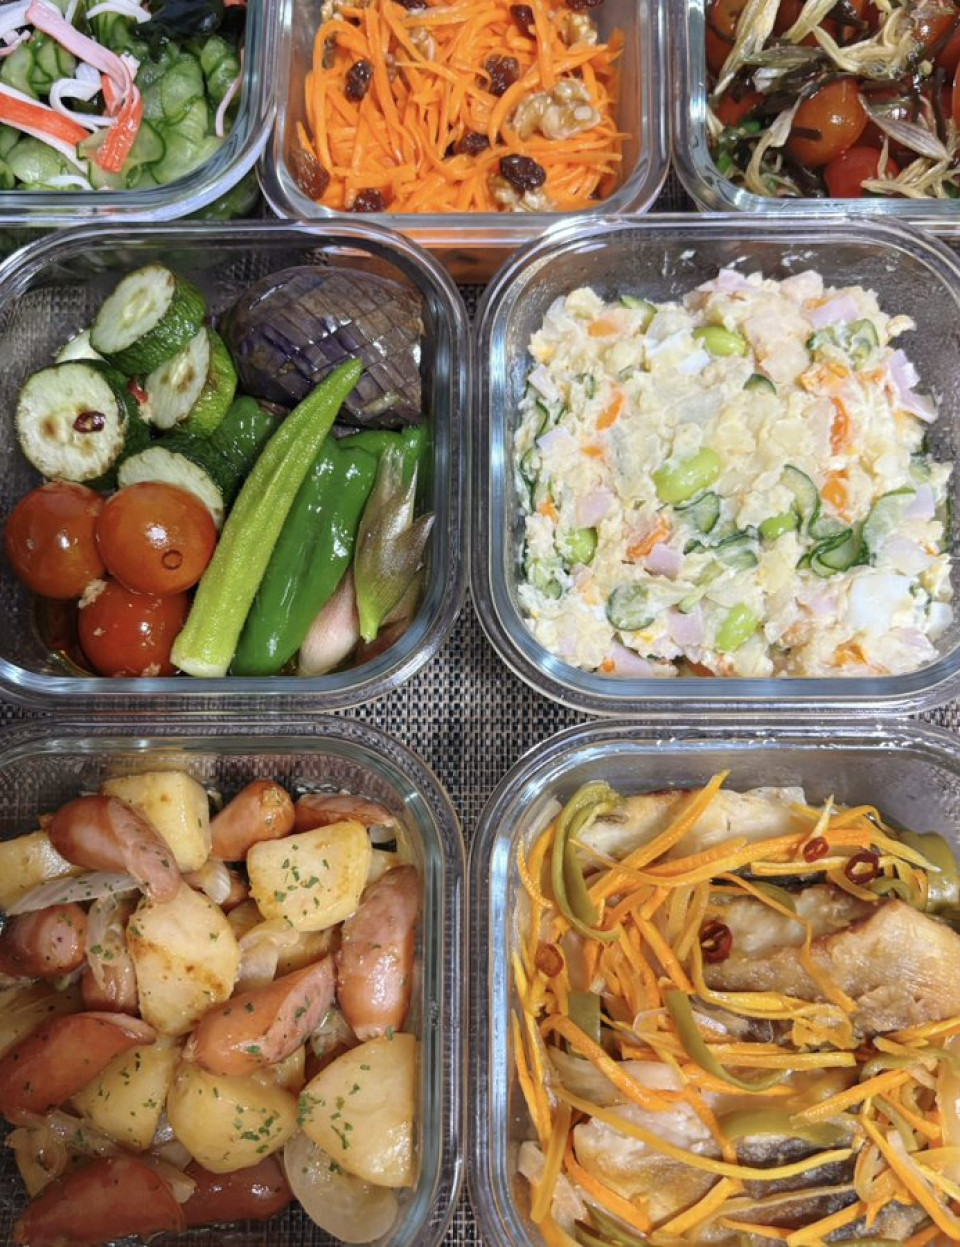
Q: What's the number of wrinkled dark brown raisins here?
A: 9